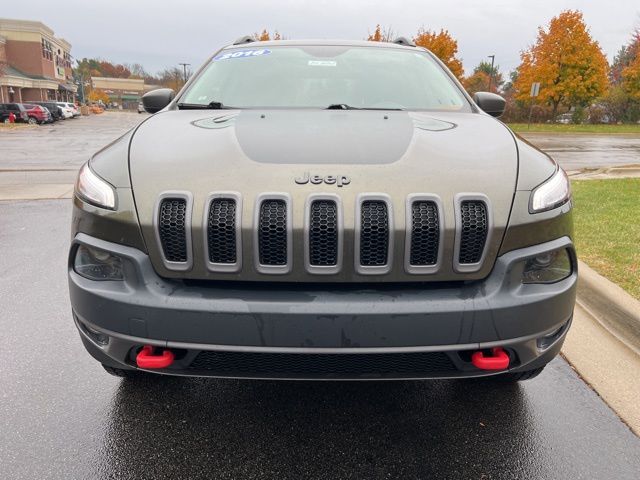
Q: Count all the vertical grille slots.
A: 7